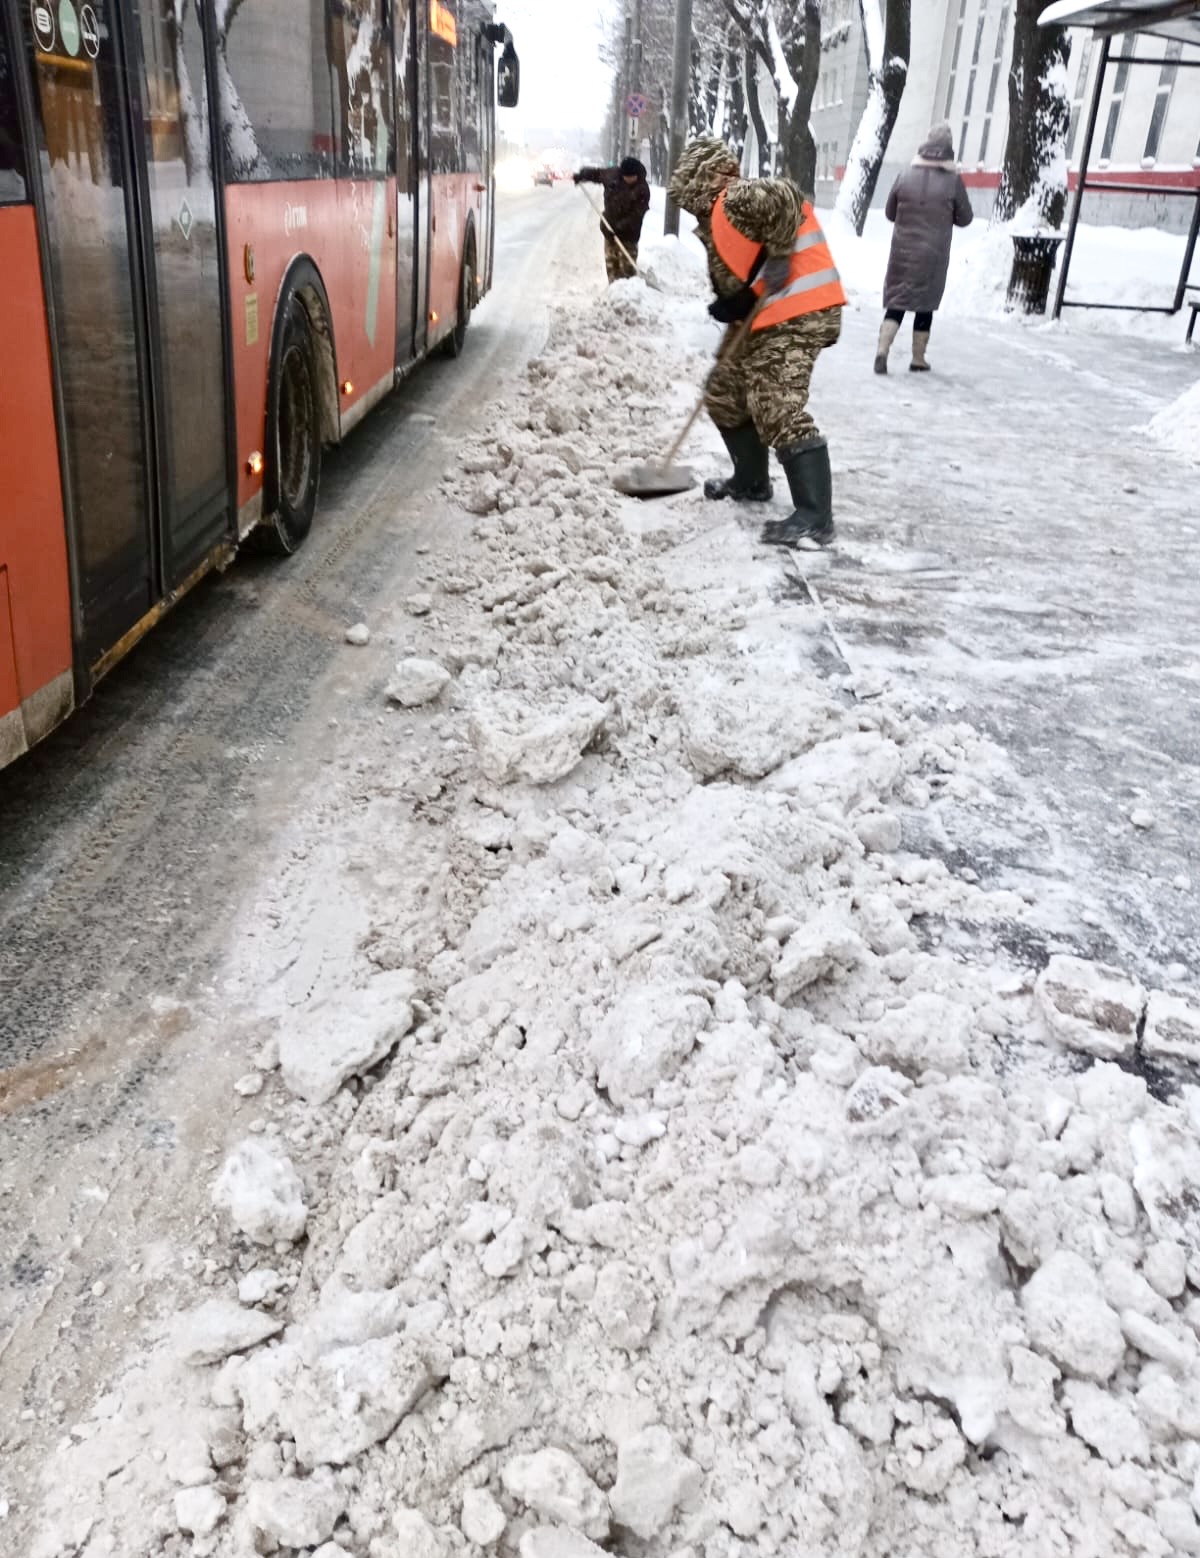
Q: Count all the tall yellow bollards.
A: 0